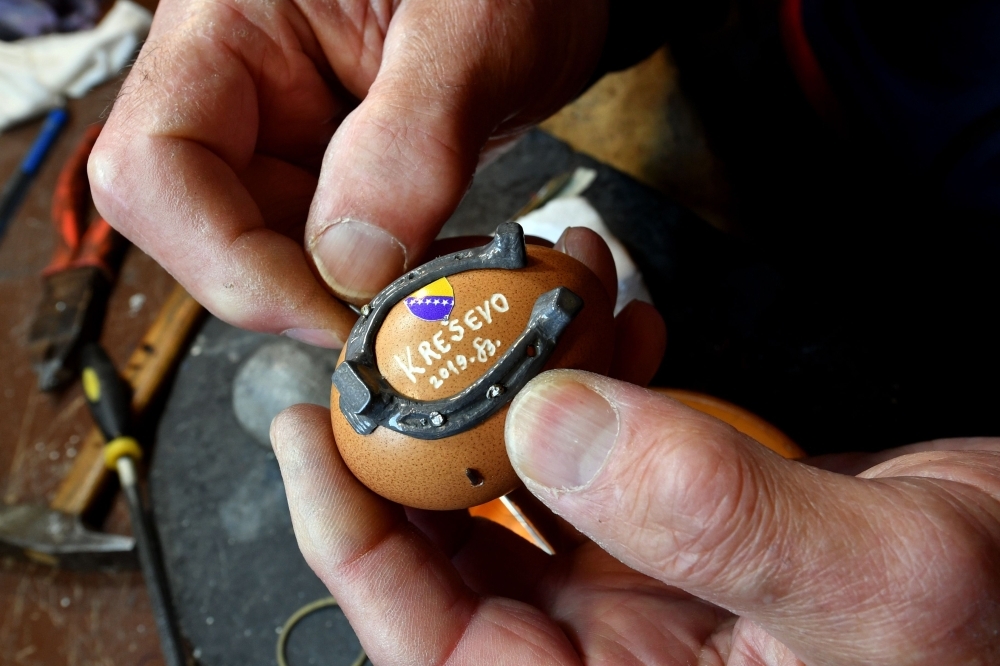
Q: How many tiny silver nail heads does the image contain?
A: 3